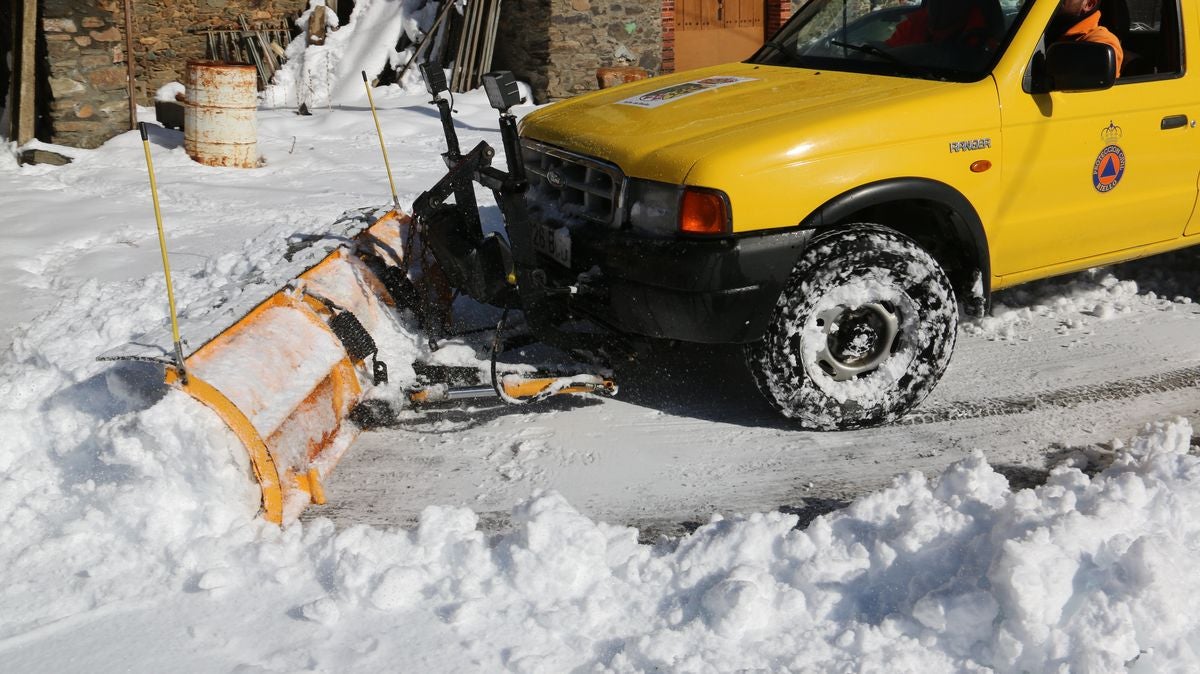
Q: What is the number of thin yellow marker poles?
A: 2